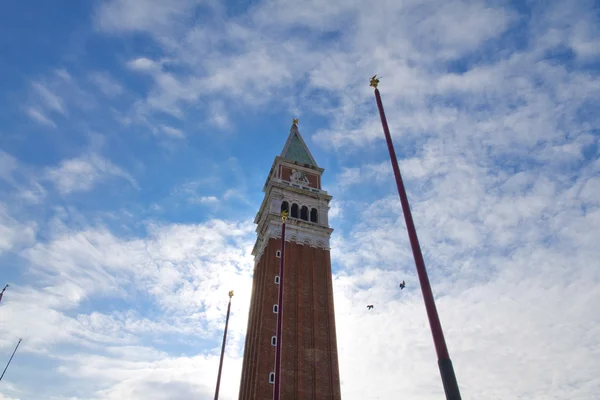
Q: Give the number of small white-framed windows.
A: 5